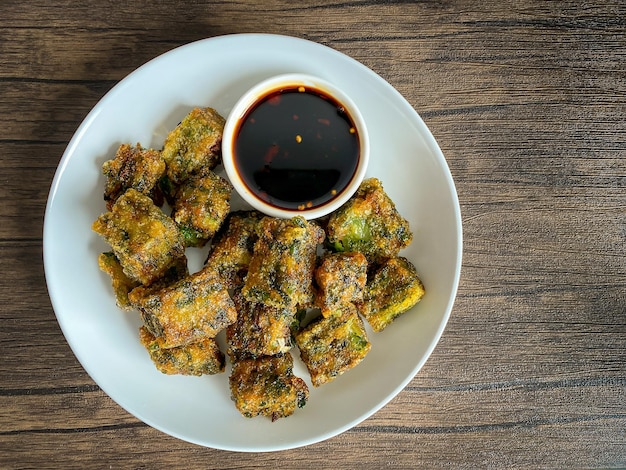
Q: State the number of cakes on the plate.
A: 15